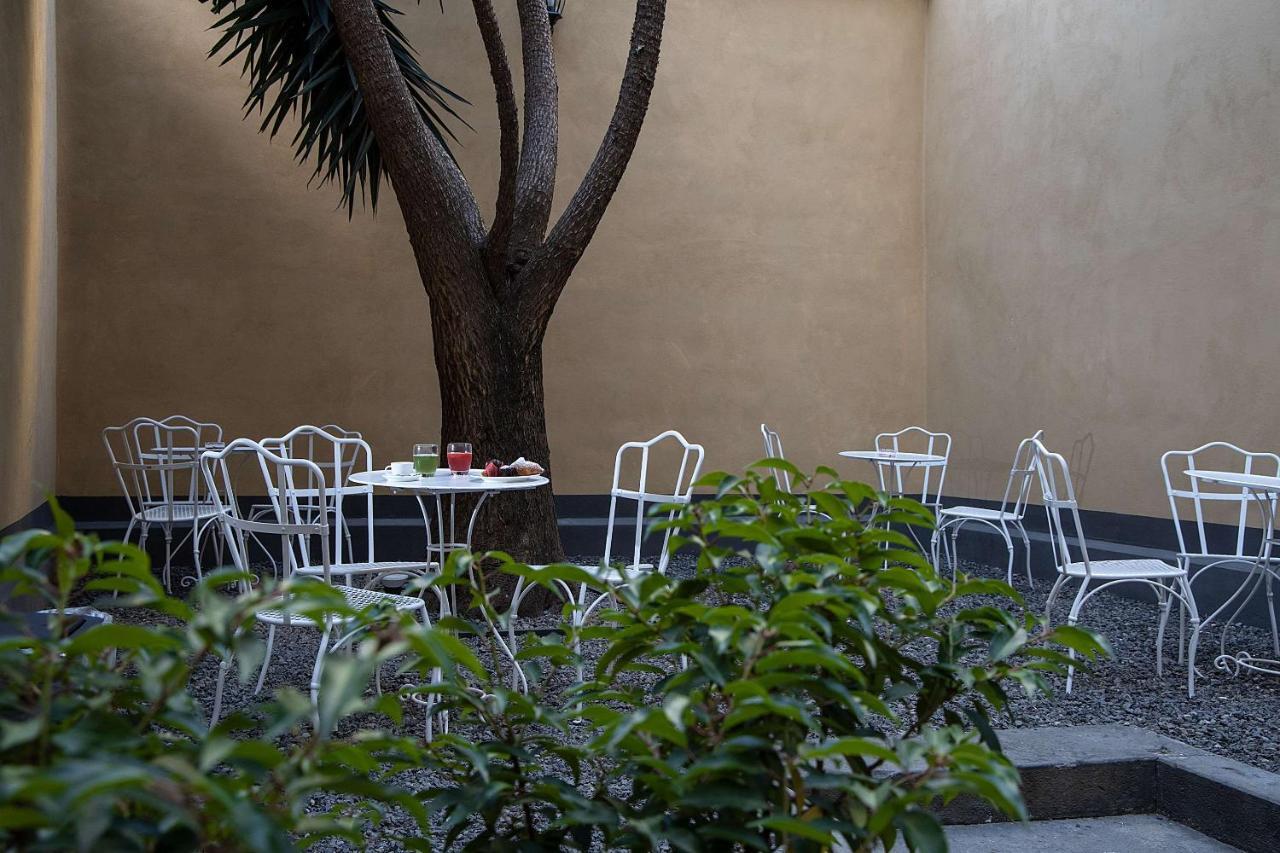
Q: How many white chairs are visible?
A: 11